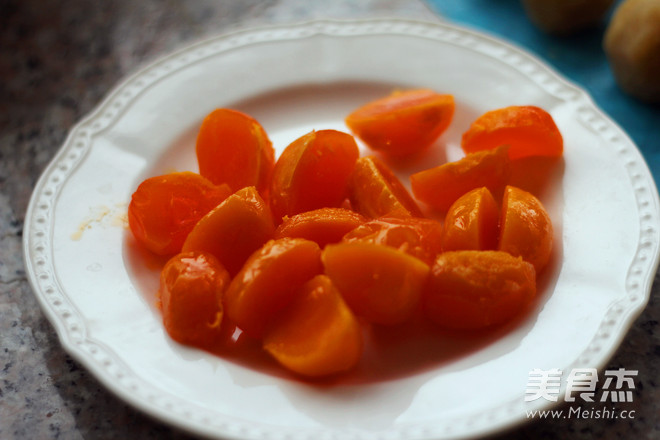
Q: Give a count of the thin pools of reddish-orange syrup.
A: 1